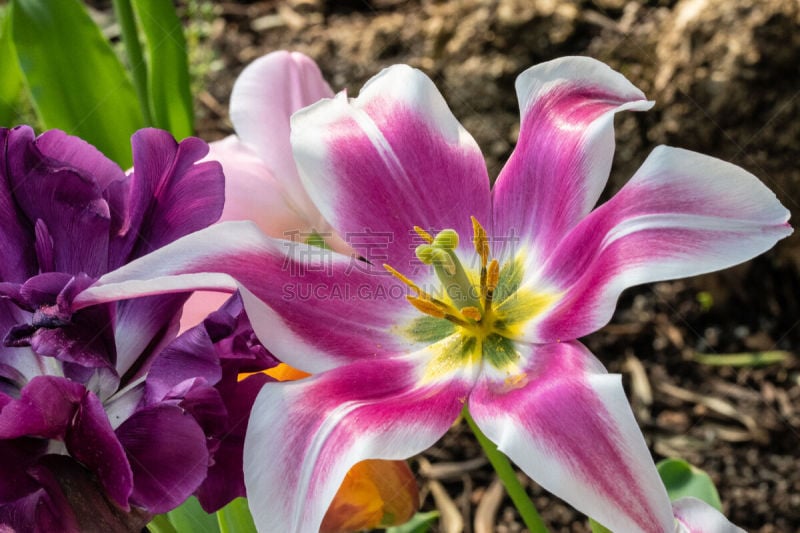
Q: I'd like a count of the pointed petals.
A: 6